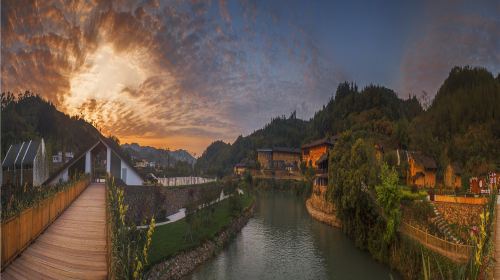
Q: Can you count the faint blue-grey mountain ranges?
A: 1